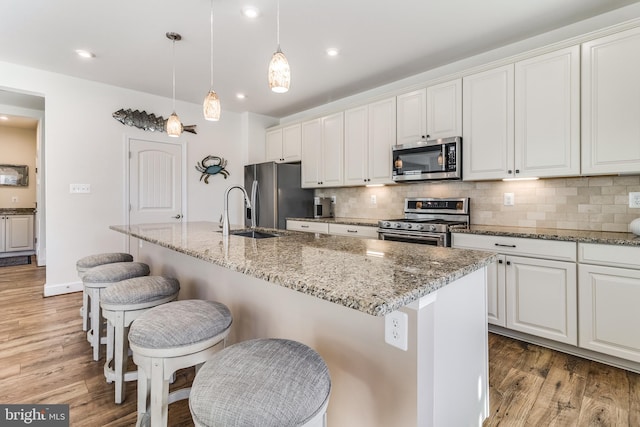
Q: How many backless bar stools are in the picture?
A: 5